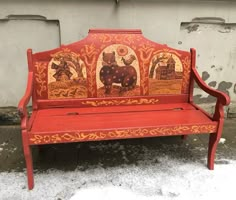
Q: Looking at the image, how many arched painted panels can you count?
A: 3